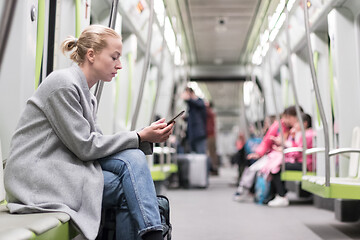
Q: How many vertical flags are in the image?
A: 0